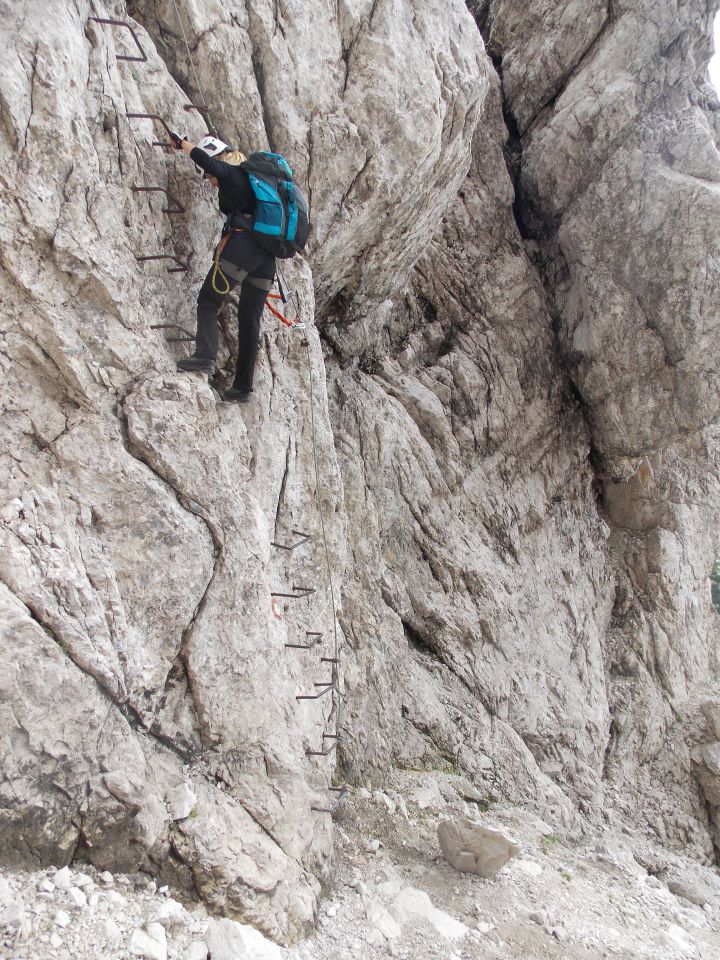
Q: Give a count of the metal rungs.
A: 11